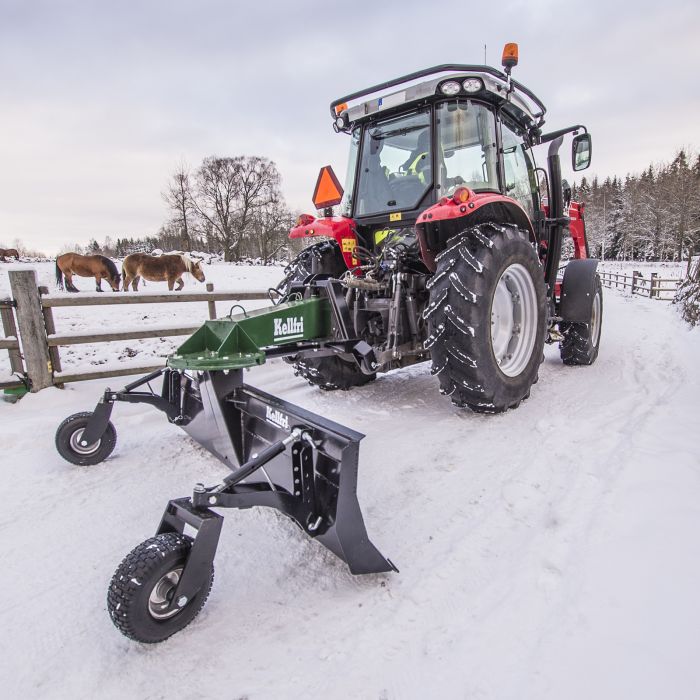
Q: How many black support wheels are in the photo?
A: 2